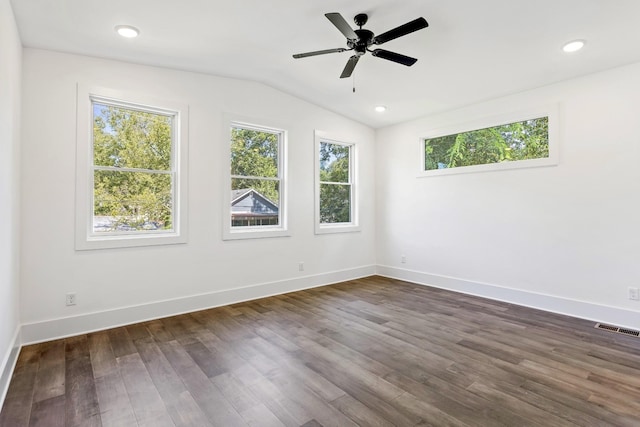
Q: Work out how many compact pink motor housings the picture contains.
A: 0